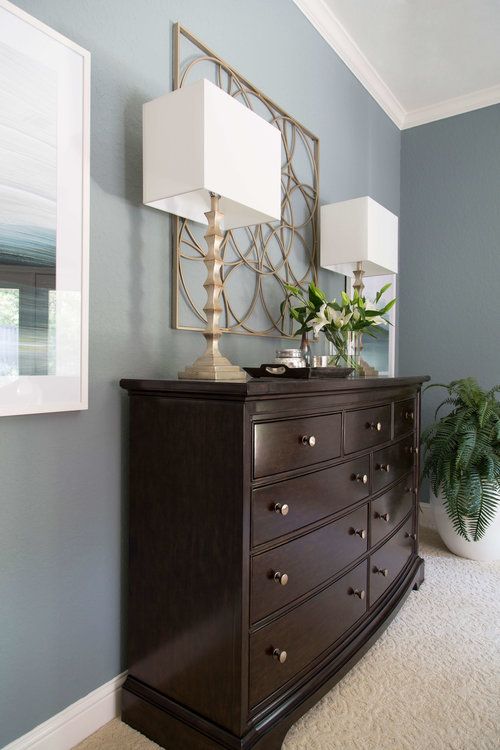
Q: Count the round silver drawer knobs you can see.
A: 15